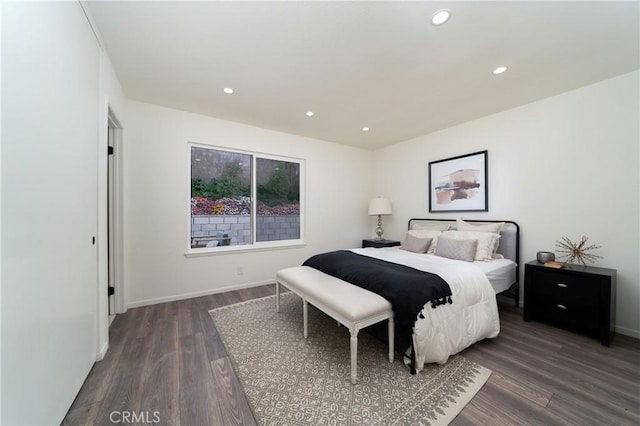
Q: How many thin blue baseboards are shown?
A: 0